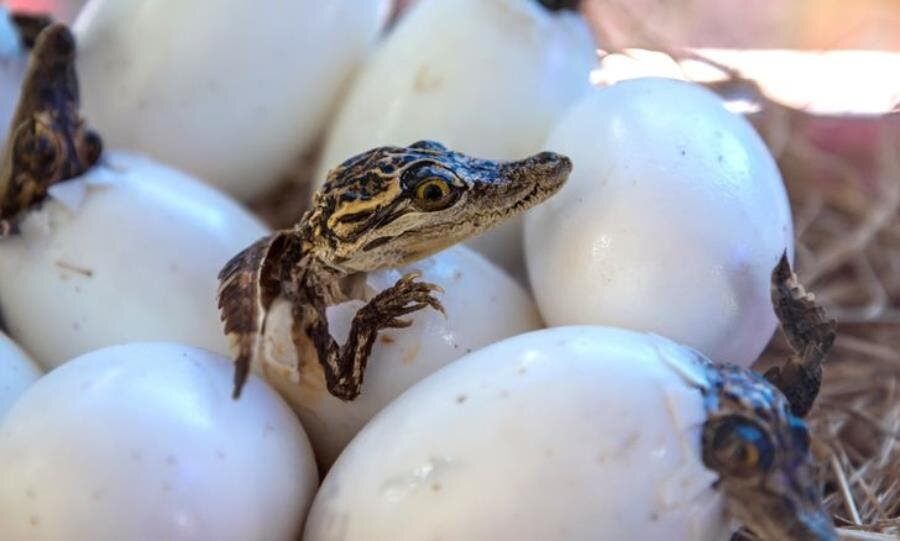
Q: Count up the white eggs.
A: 9